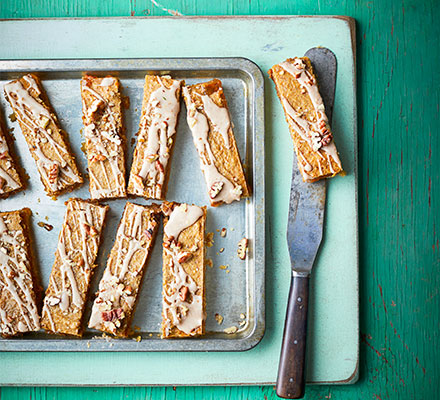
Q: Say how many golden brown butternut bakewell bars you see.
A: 10